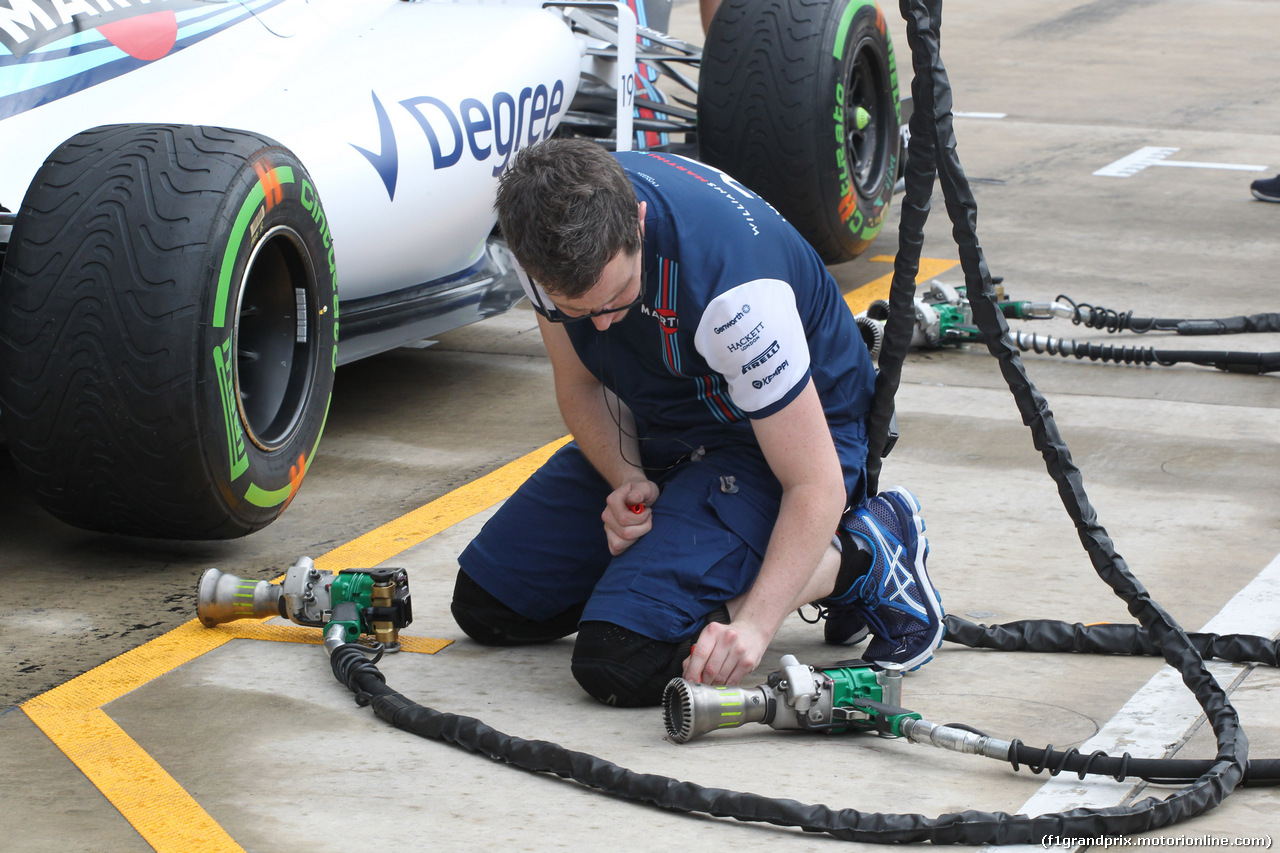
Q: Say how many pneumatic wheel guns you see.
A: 4